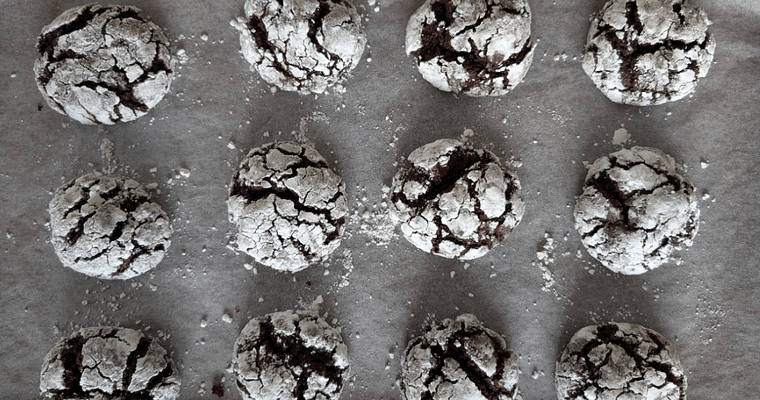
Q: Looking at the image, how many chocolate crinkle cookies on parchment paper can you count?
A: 12